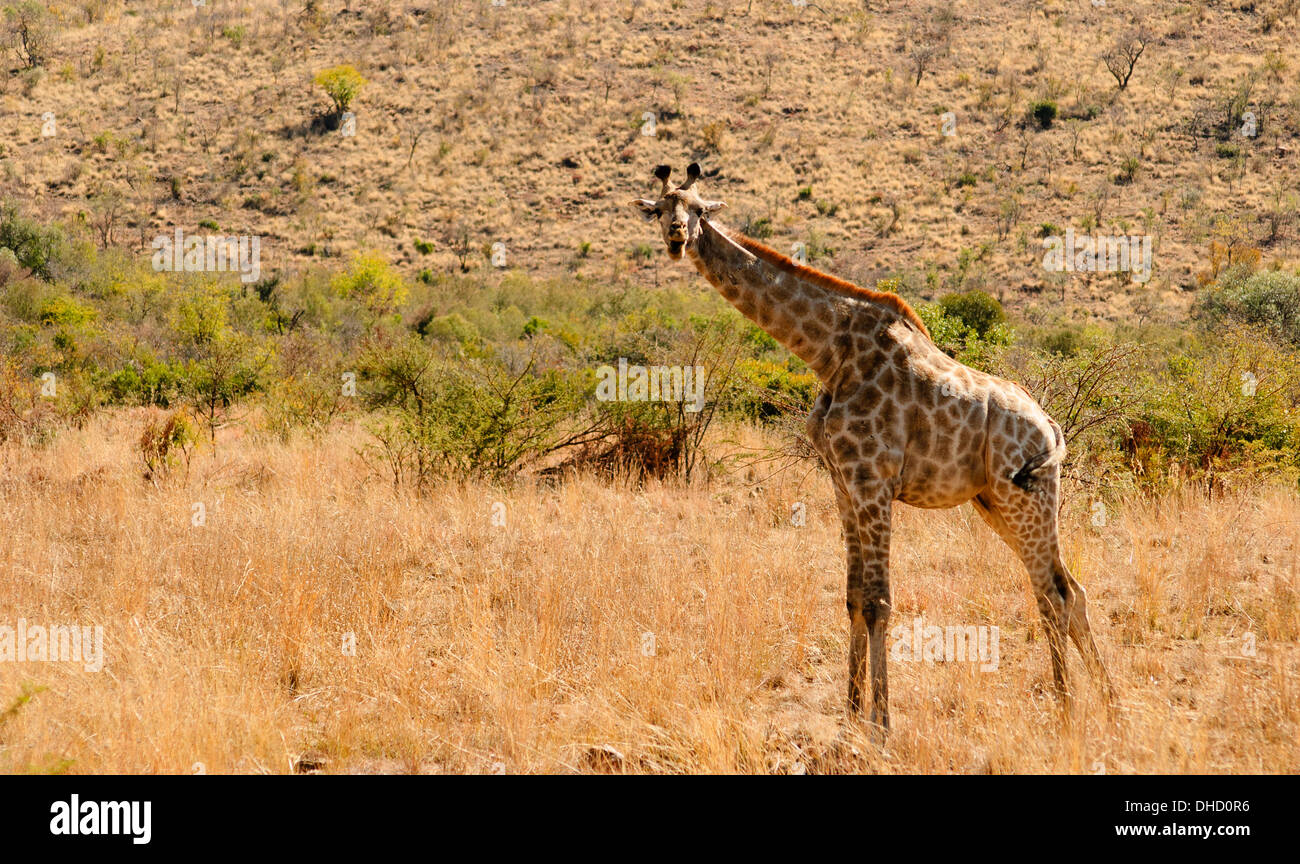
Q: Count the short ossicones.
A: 2